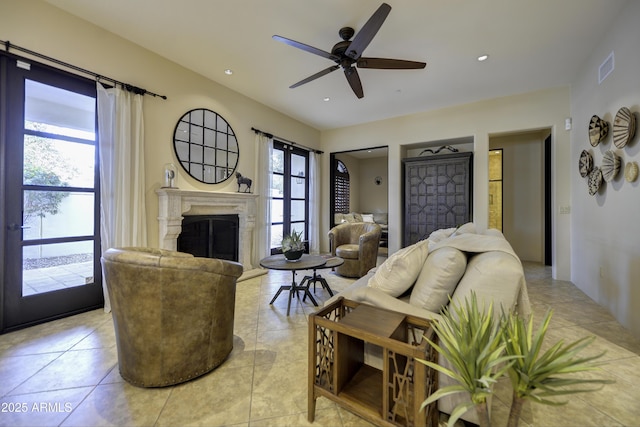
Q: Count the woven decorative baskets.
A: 6